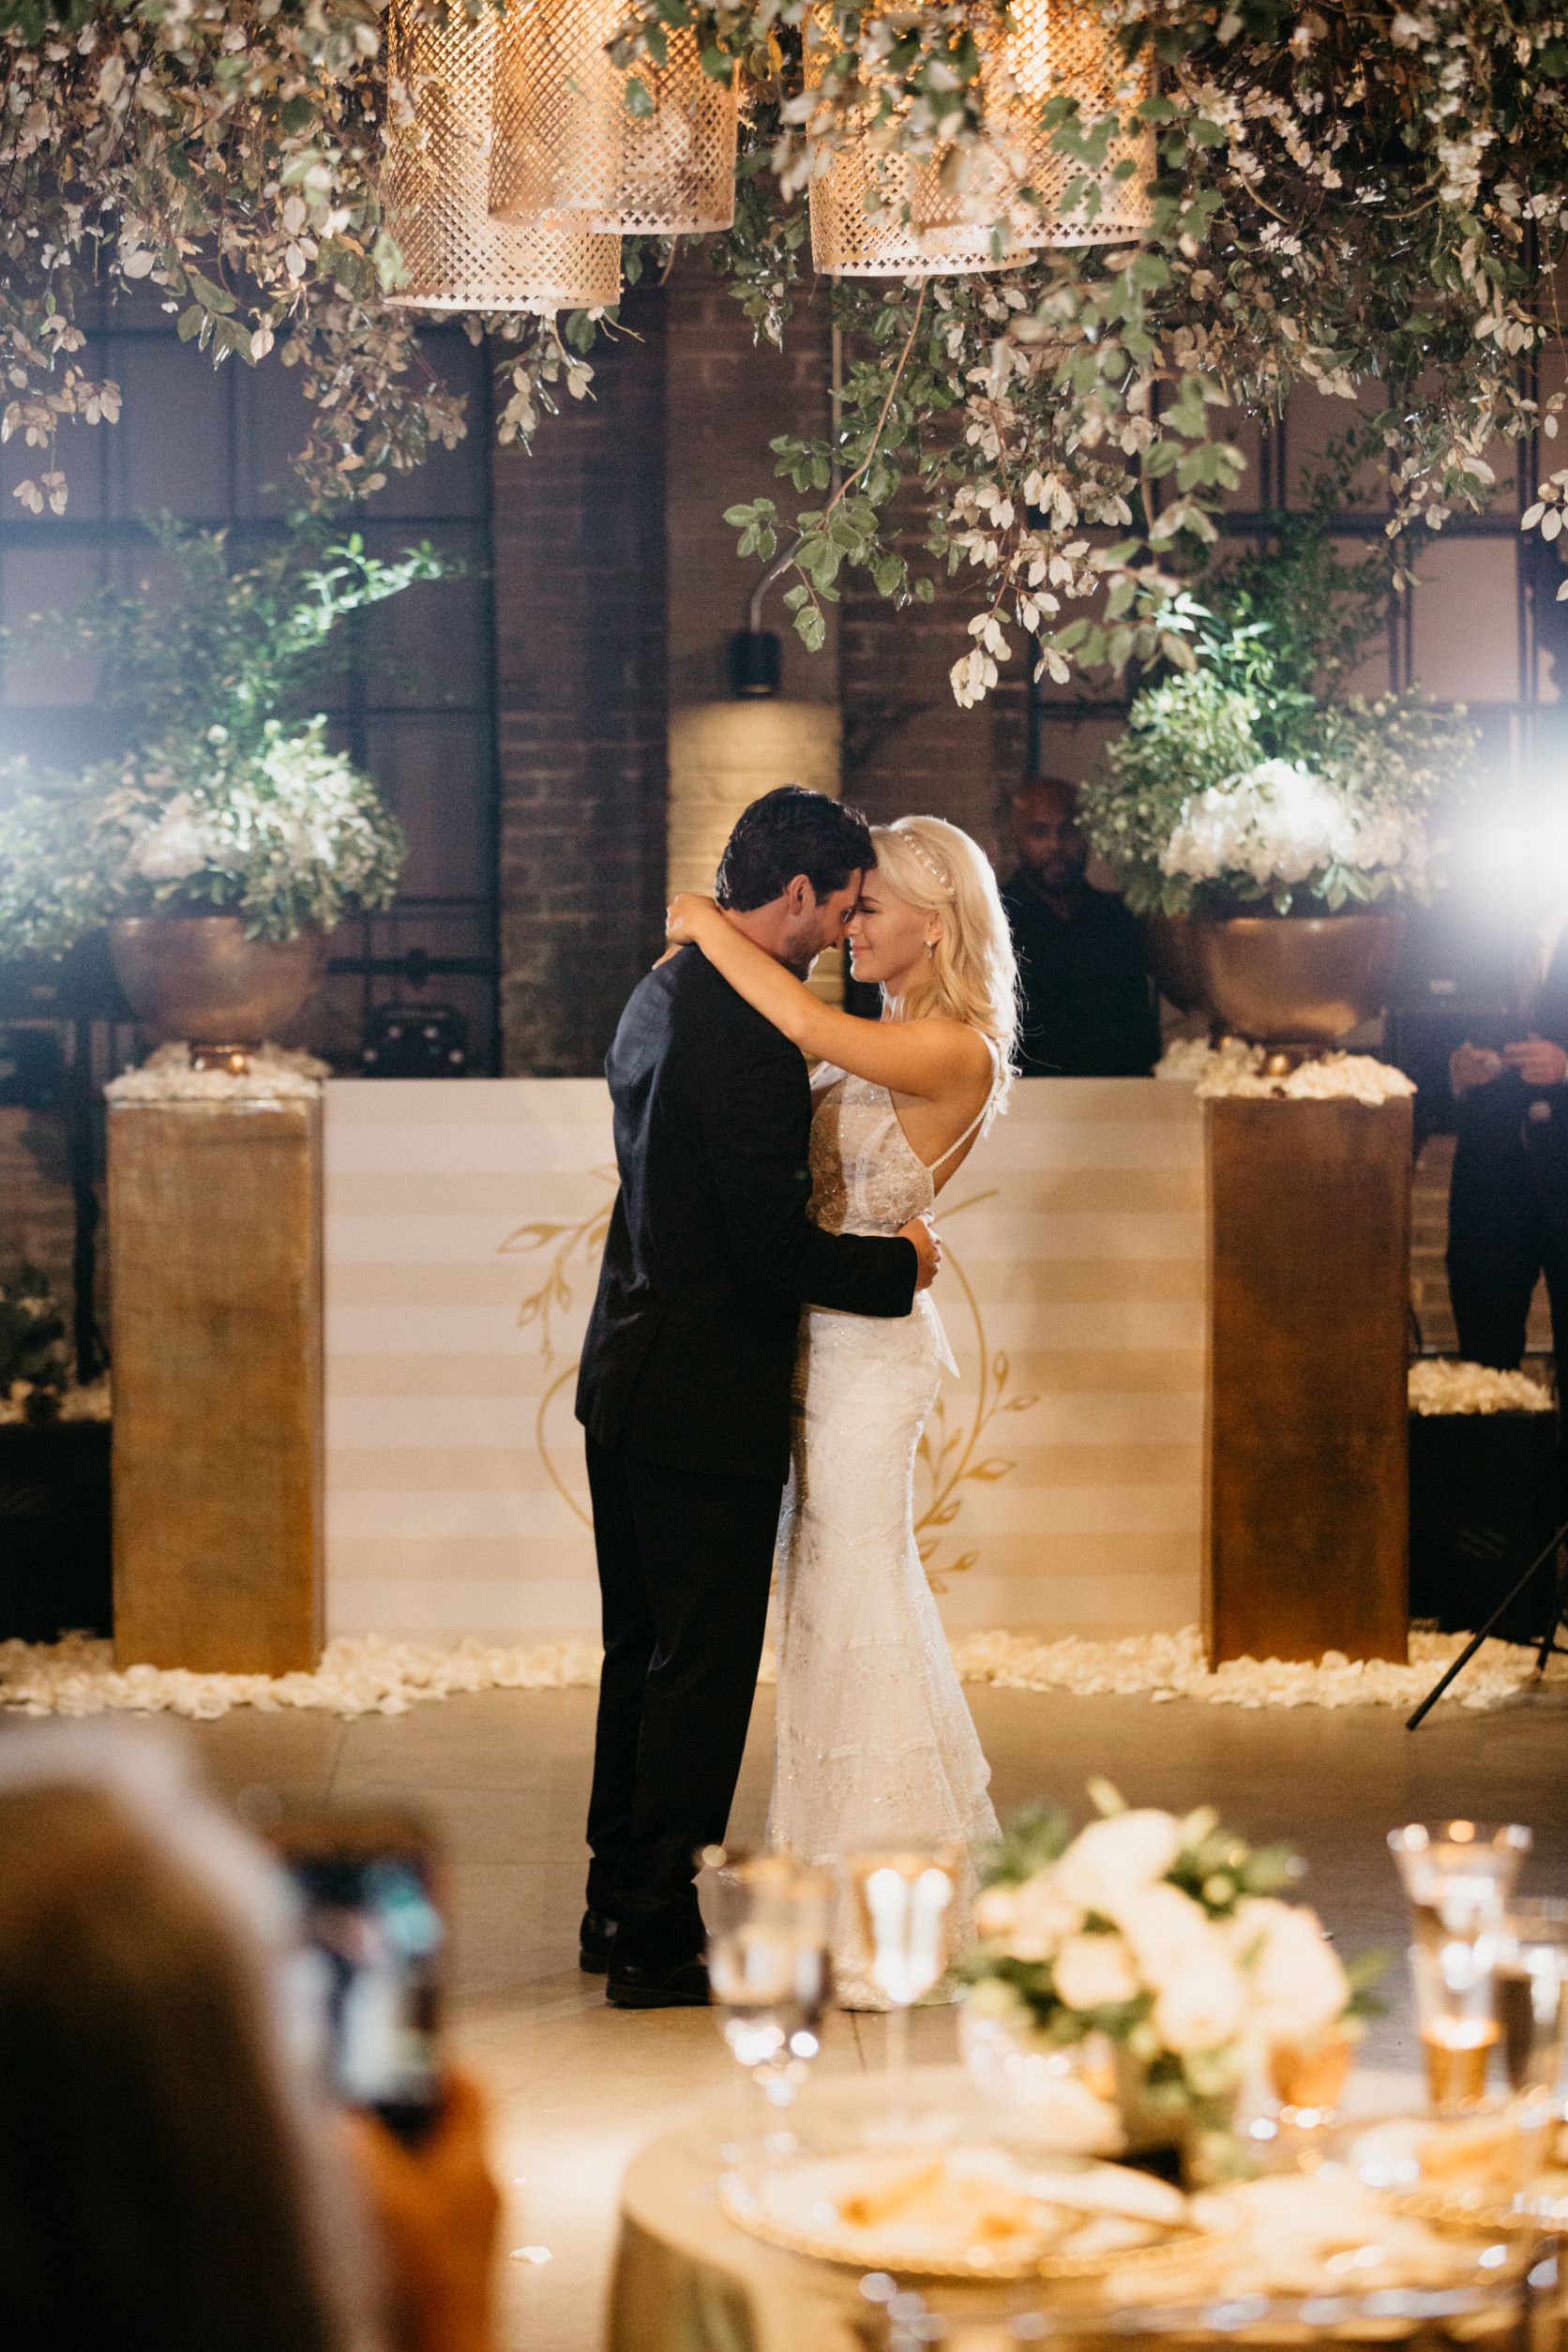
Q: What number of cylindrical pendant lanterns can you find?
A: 4